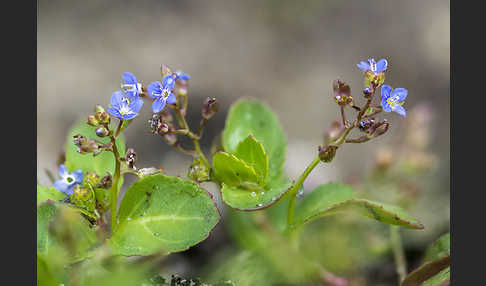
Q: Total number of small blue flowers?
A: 7